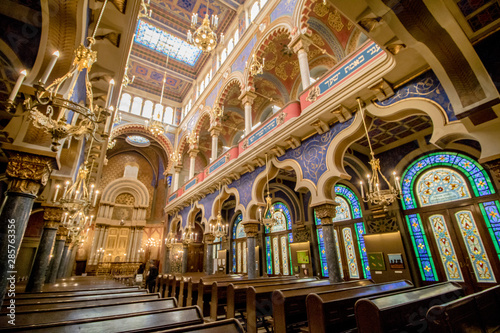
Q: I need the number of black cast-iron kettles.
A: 0